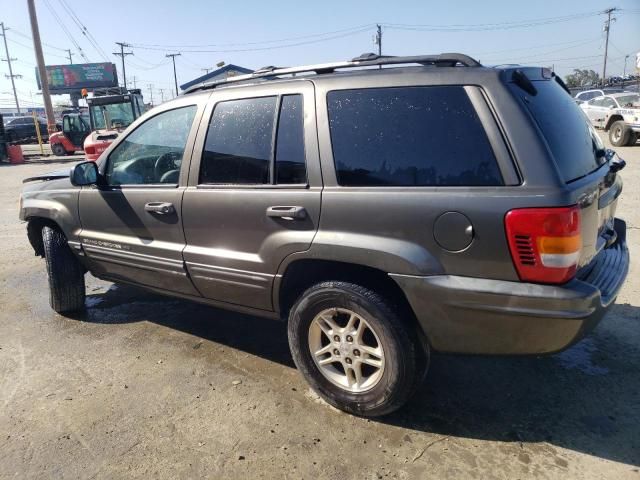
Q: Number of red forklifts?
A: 2